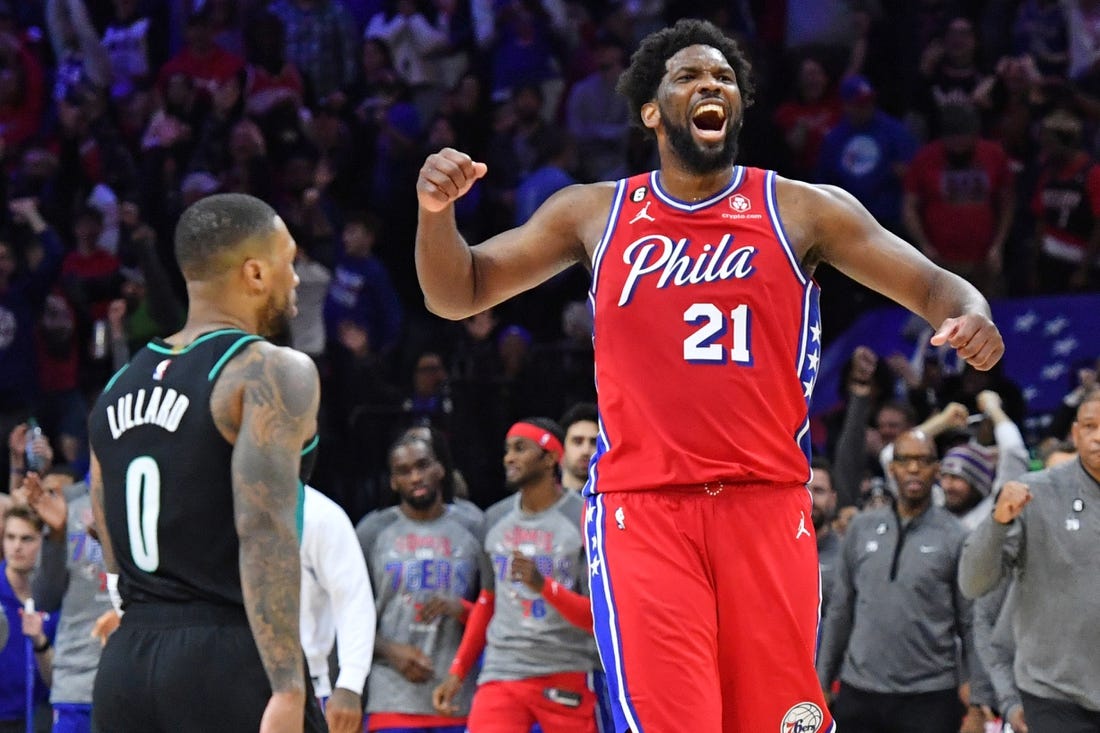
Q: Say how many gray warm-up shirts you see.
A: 3